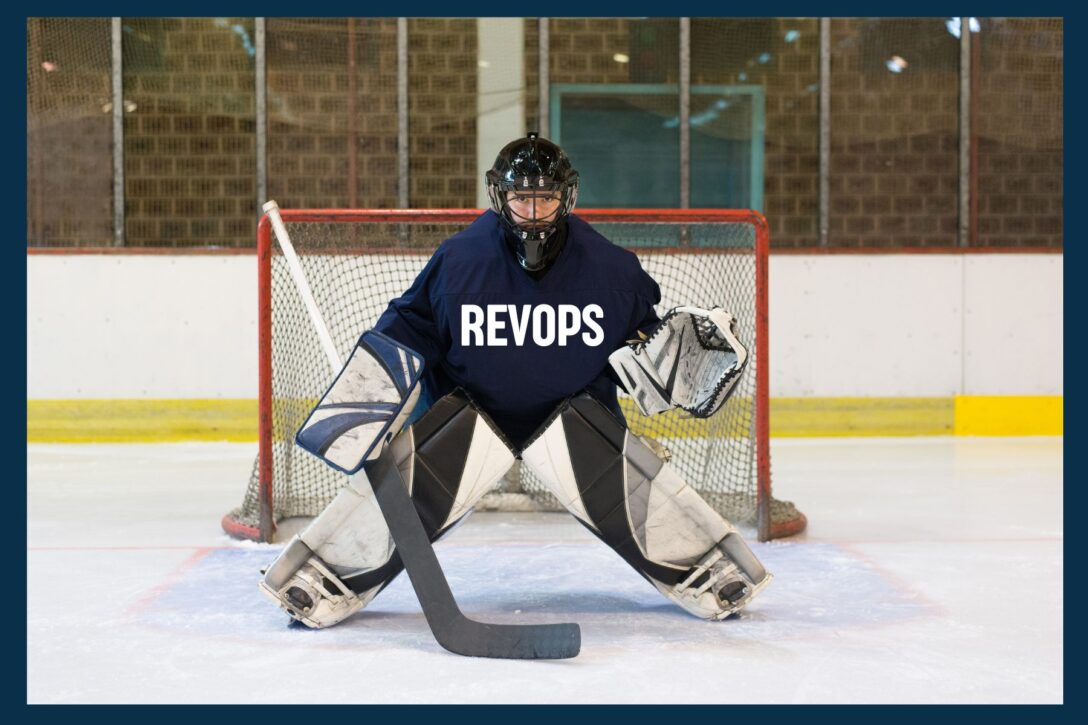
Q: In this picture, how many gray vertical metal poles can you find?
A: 7